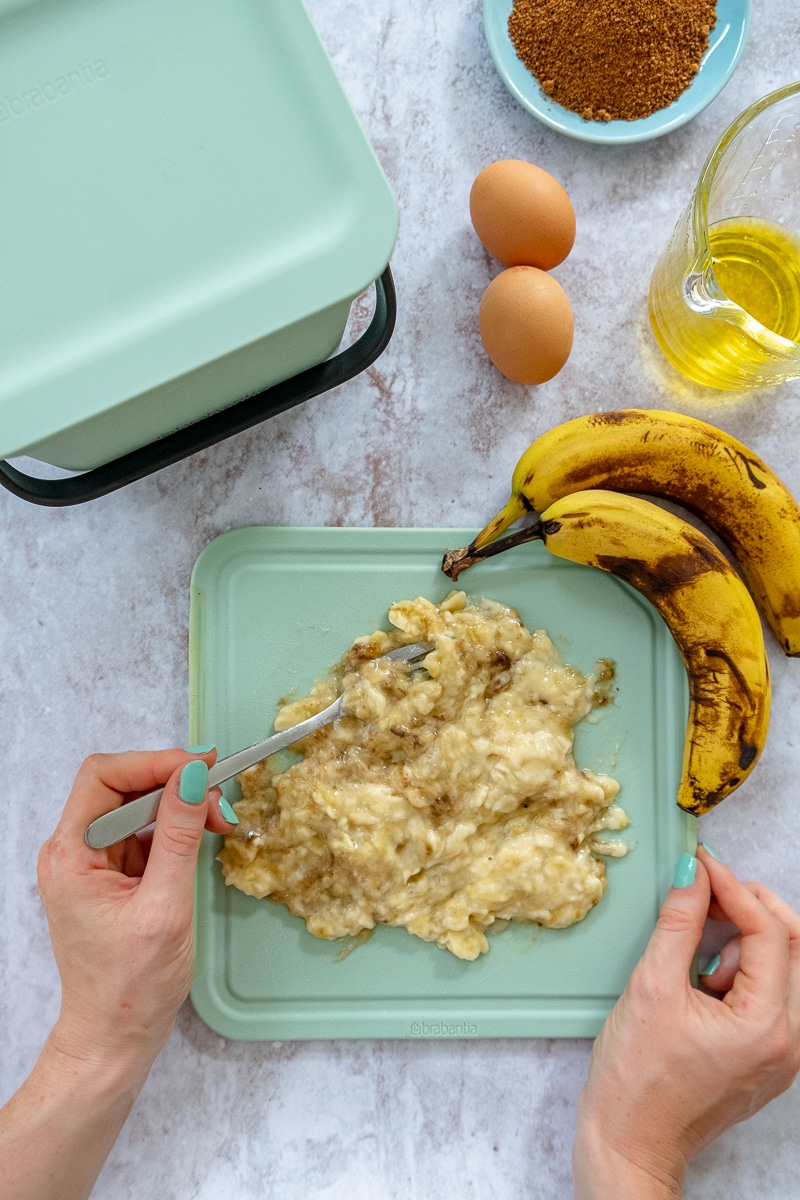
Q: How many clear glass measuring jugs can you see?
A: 1